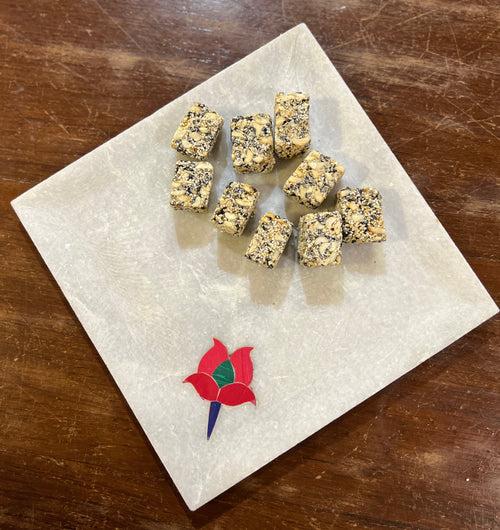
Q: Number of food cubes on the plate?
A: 9